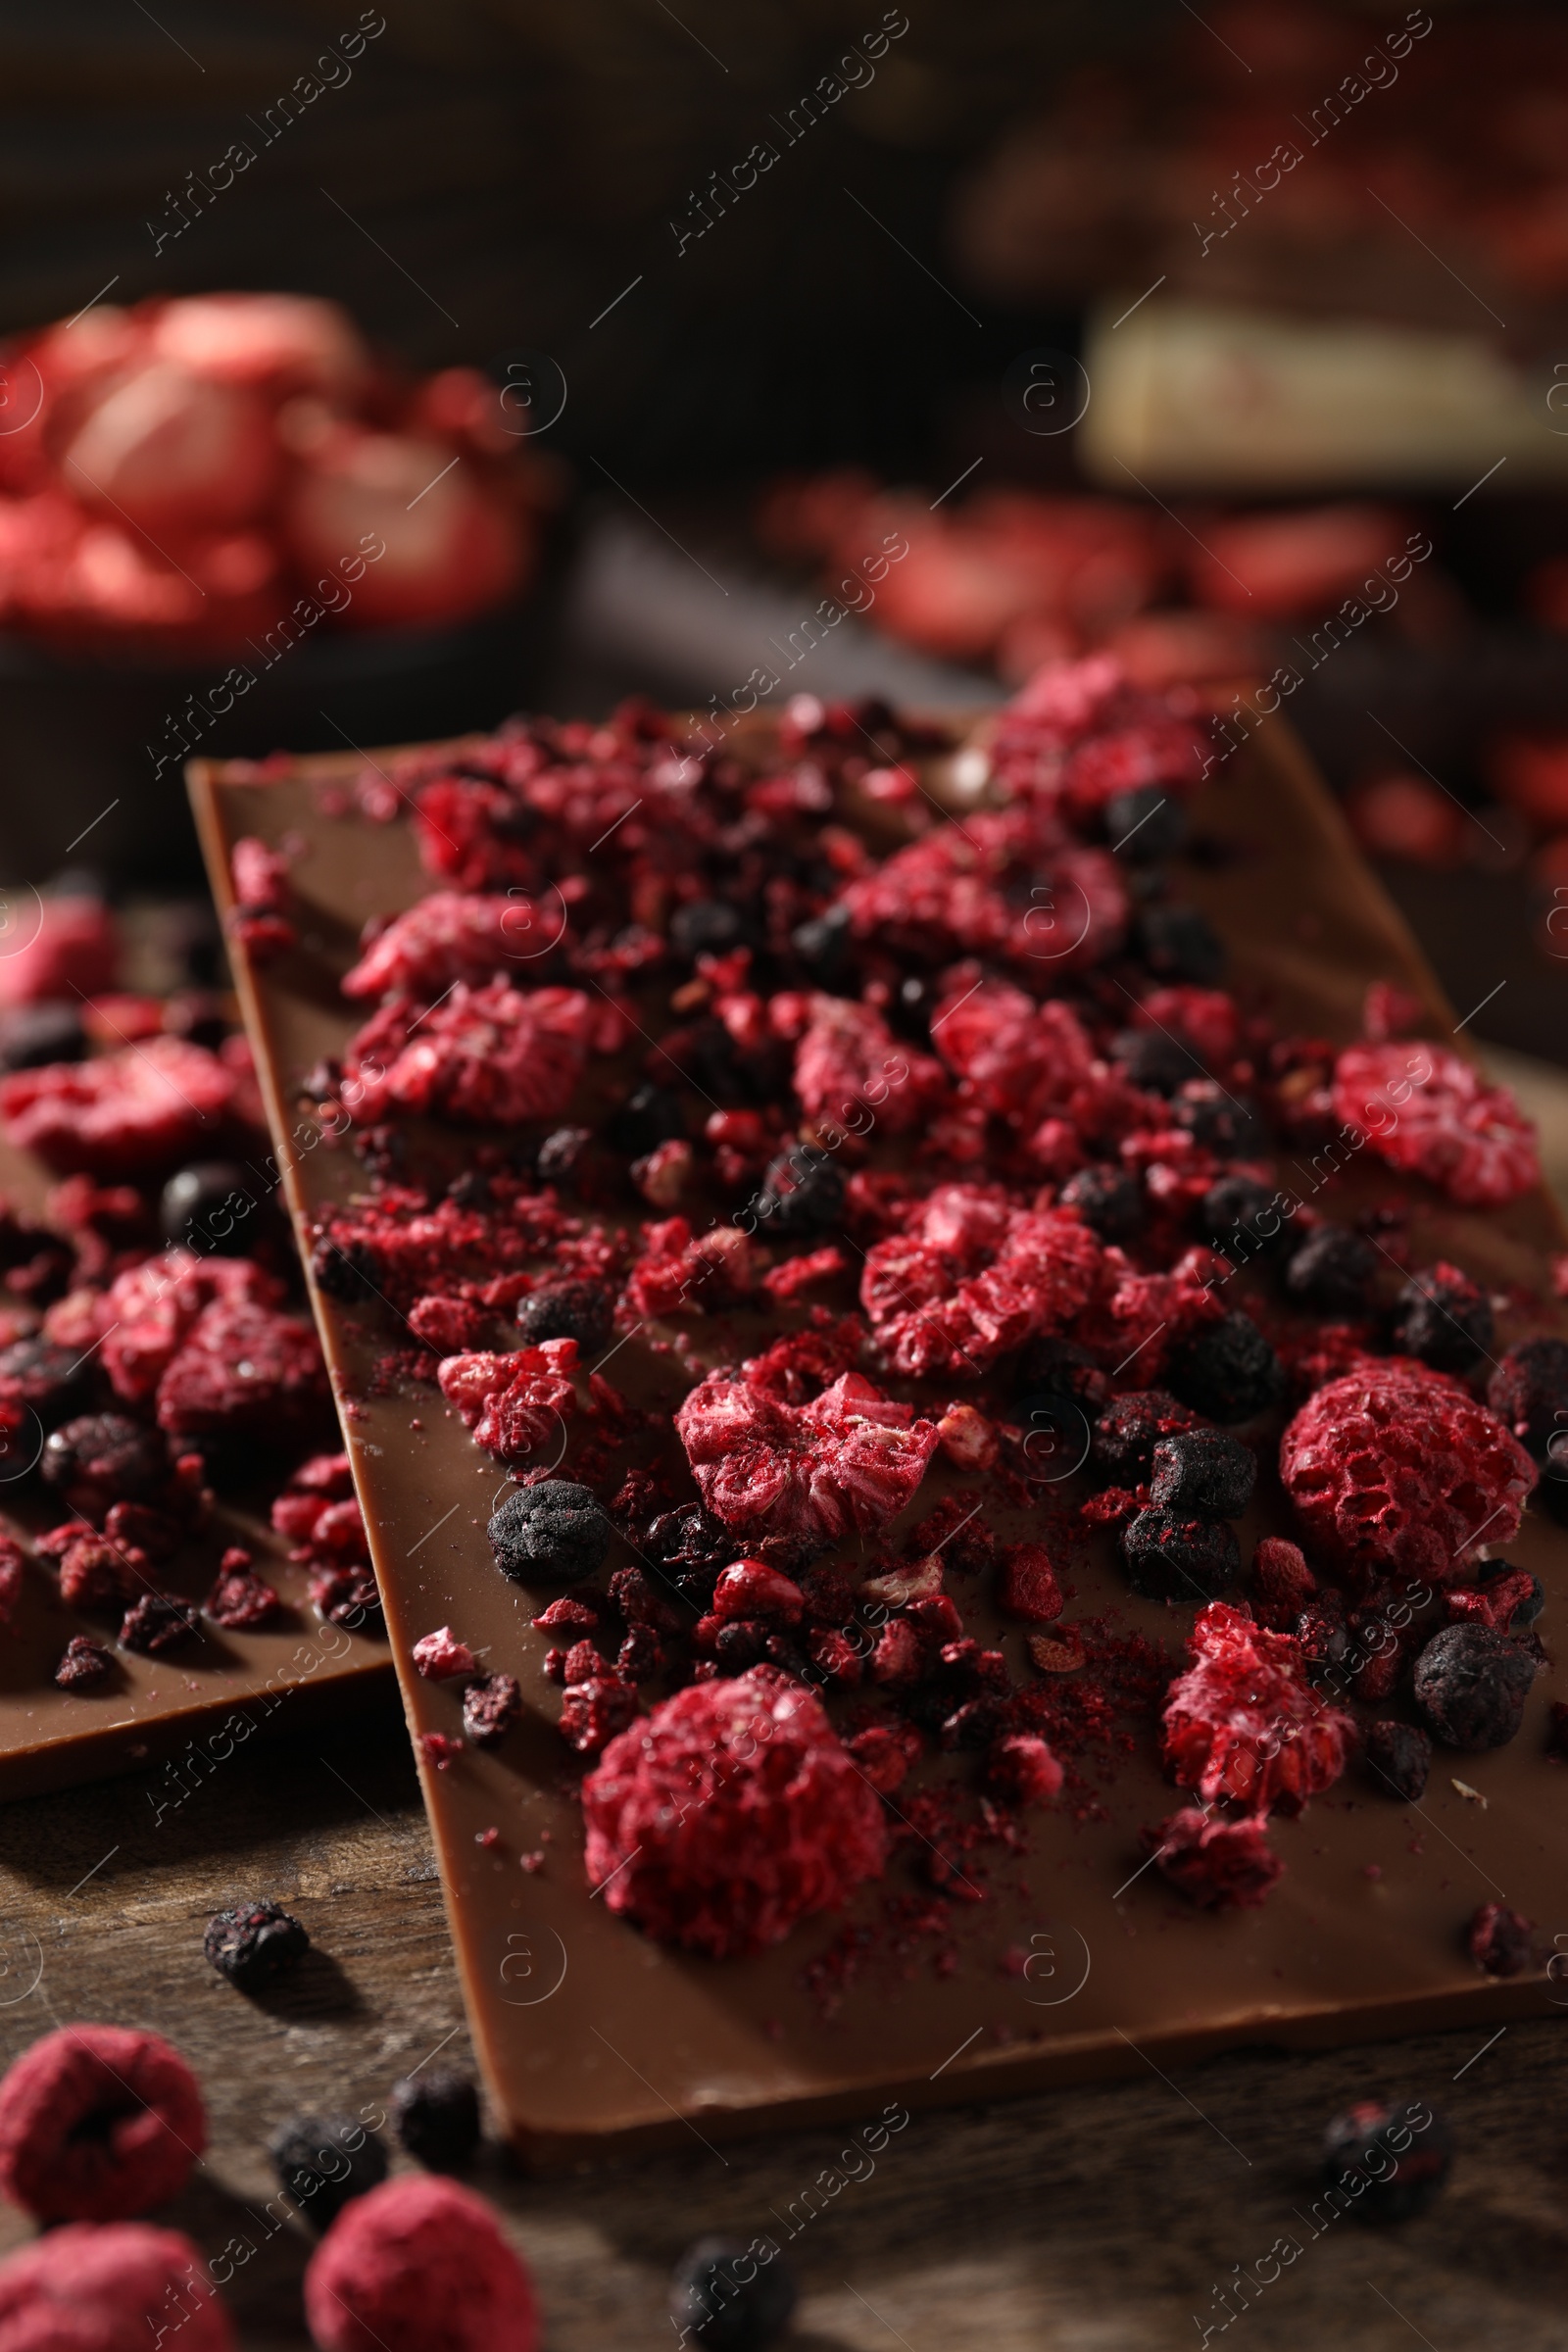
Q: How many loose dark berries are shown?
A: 5